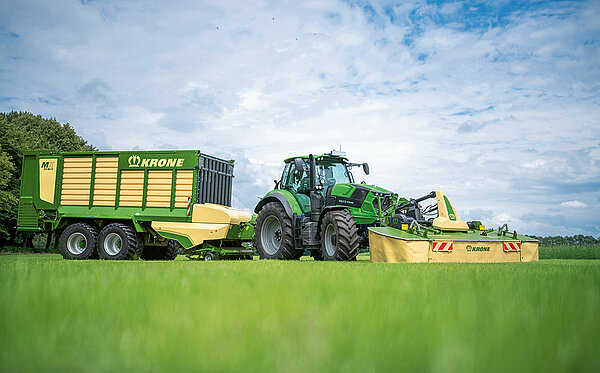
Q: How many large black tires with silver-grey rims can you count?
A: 4